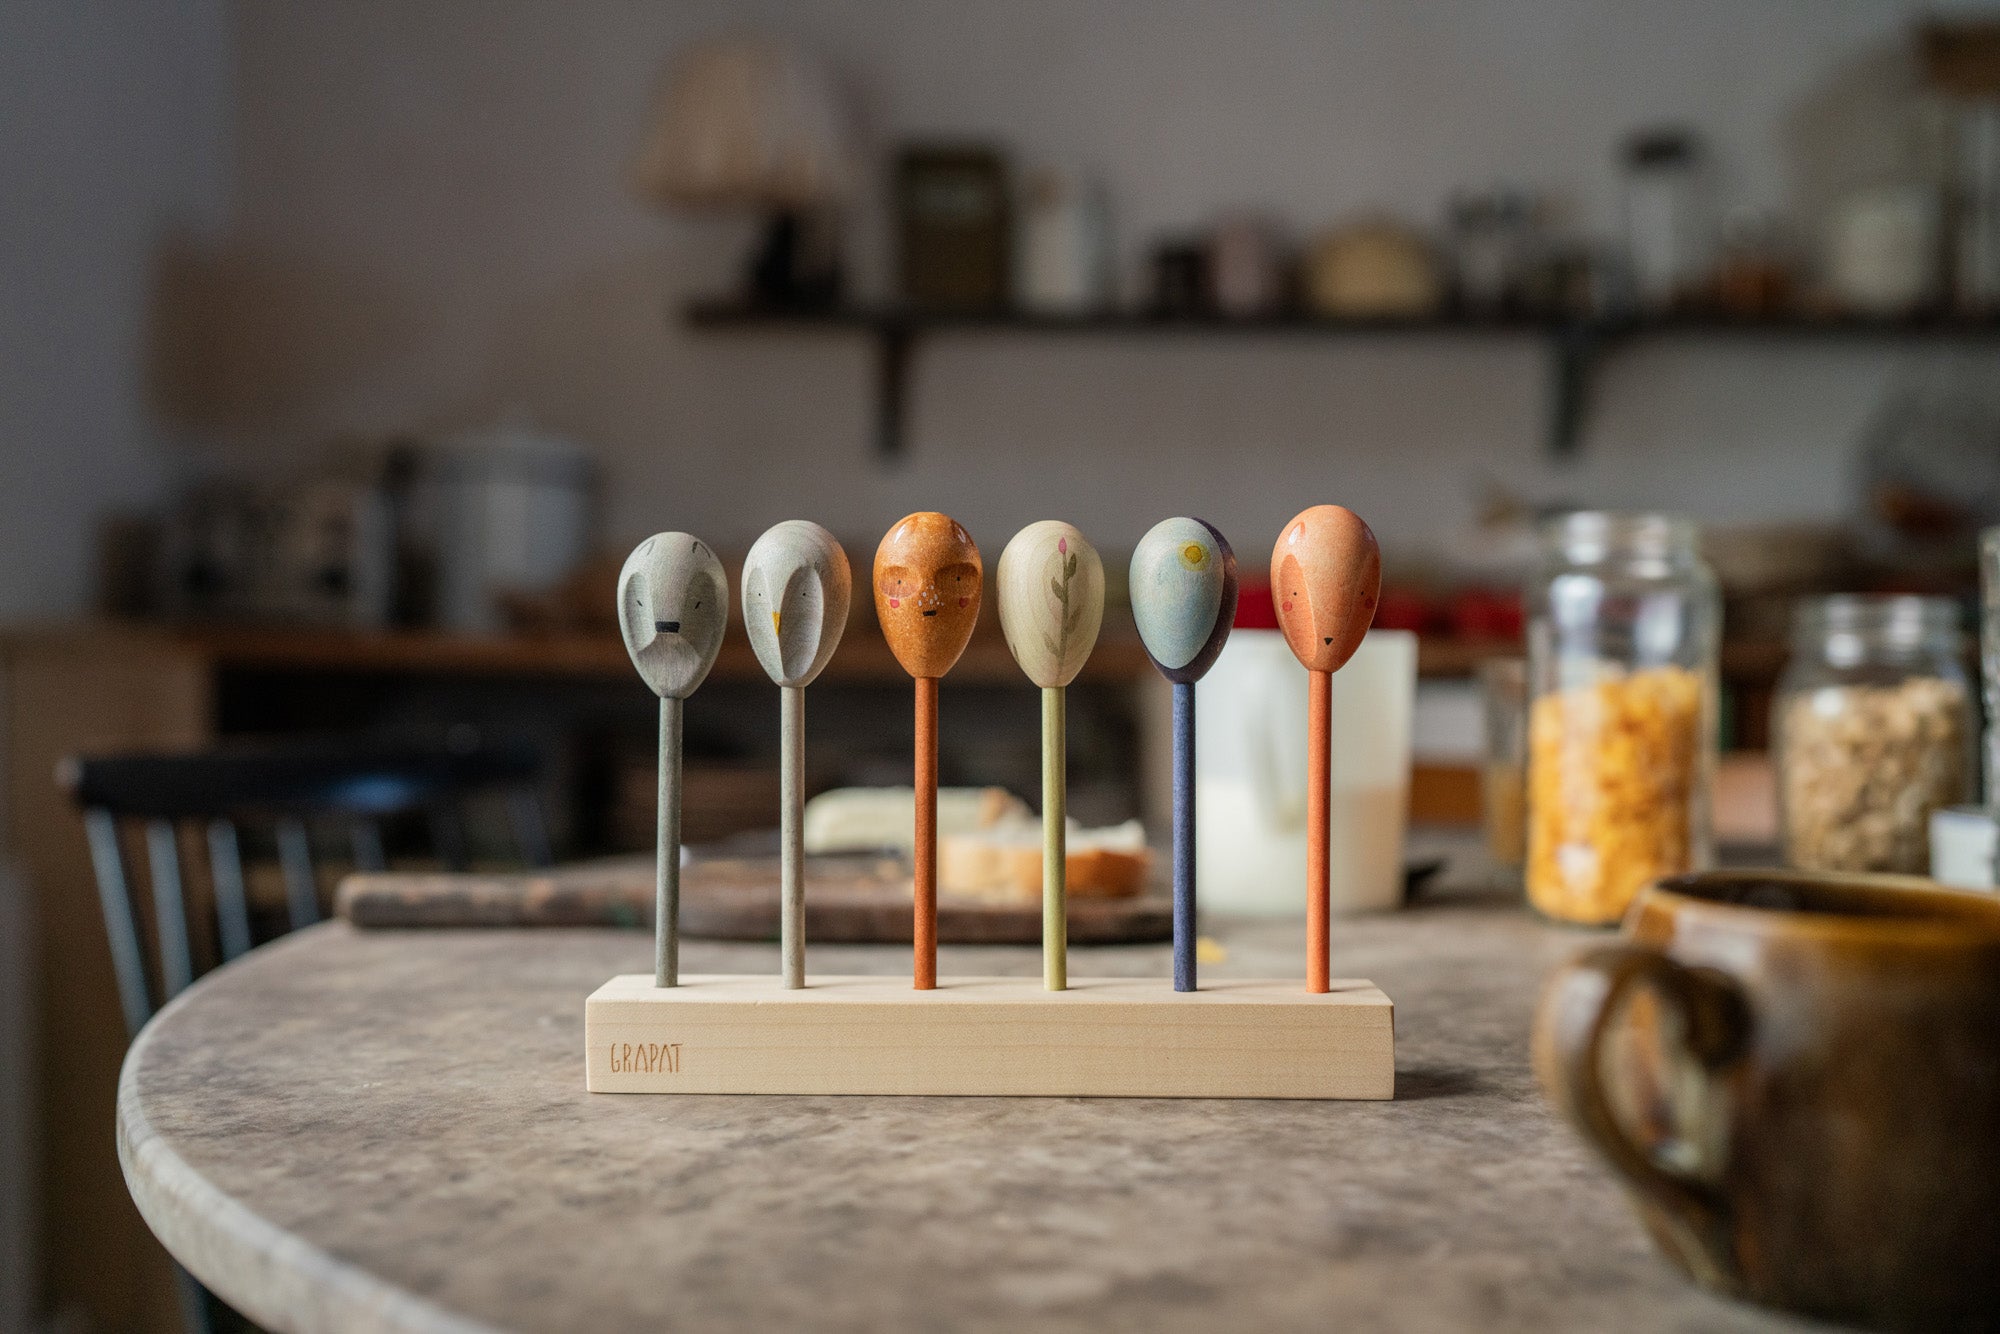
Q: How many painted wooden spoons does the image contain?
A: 6